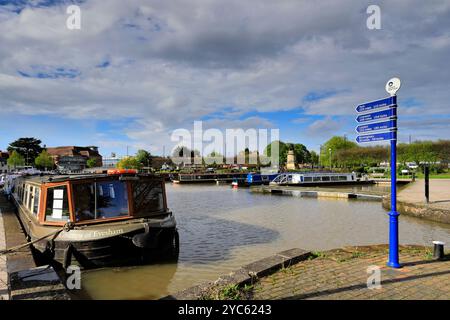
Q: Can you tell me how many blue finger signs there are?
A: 4